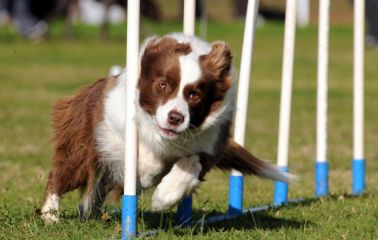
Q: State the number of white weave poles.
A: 6